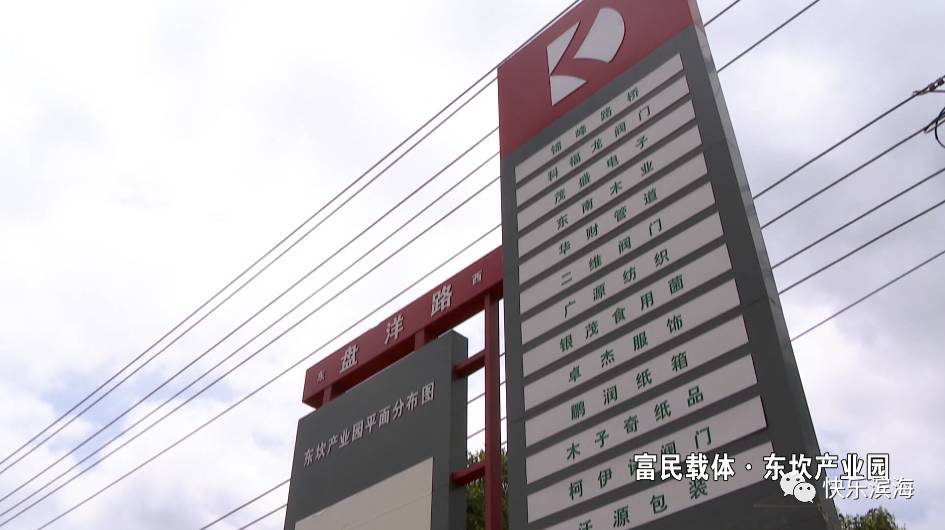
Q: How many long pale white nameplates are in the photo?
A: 13